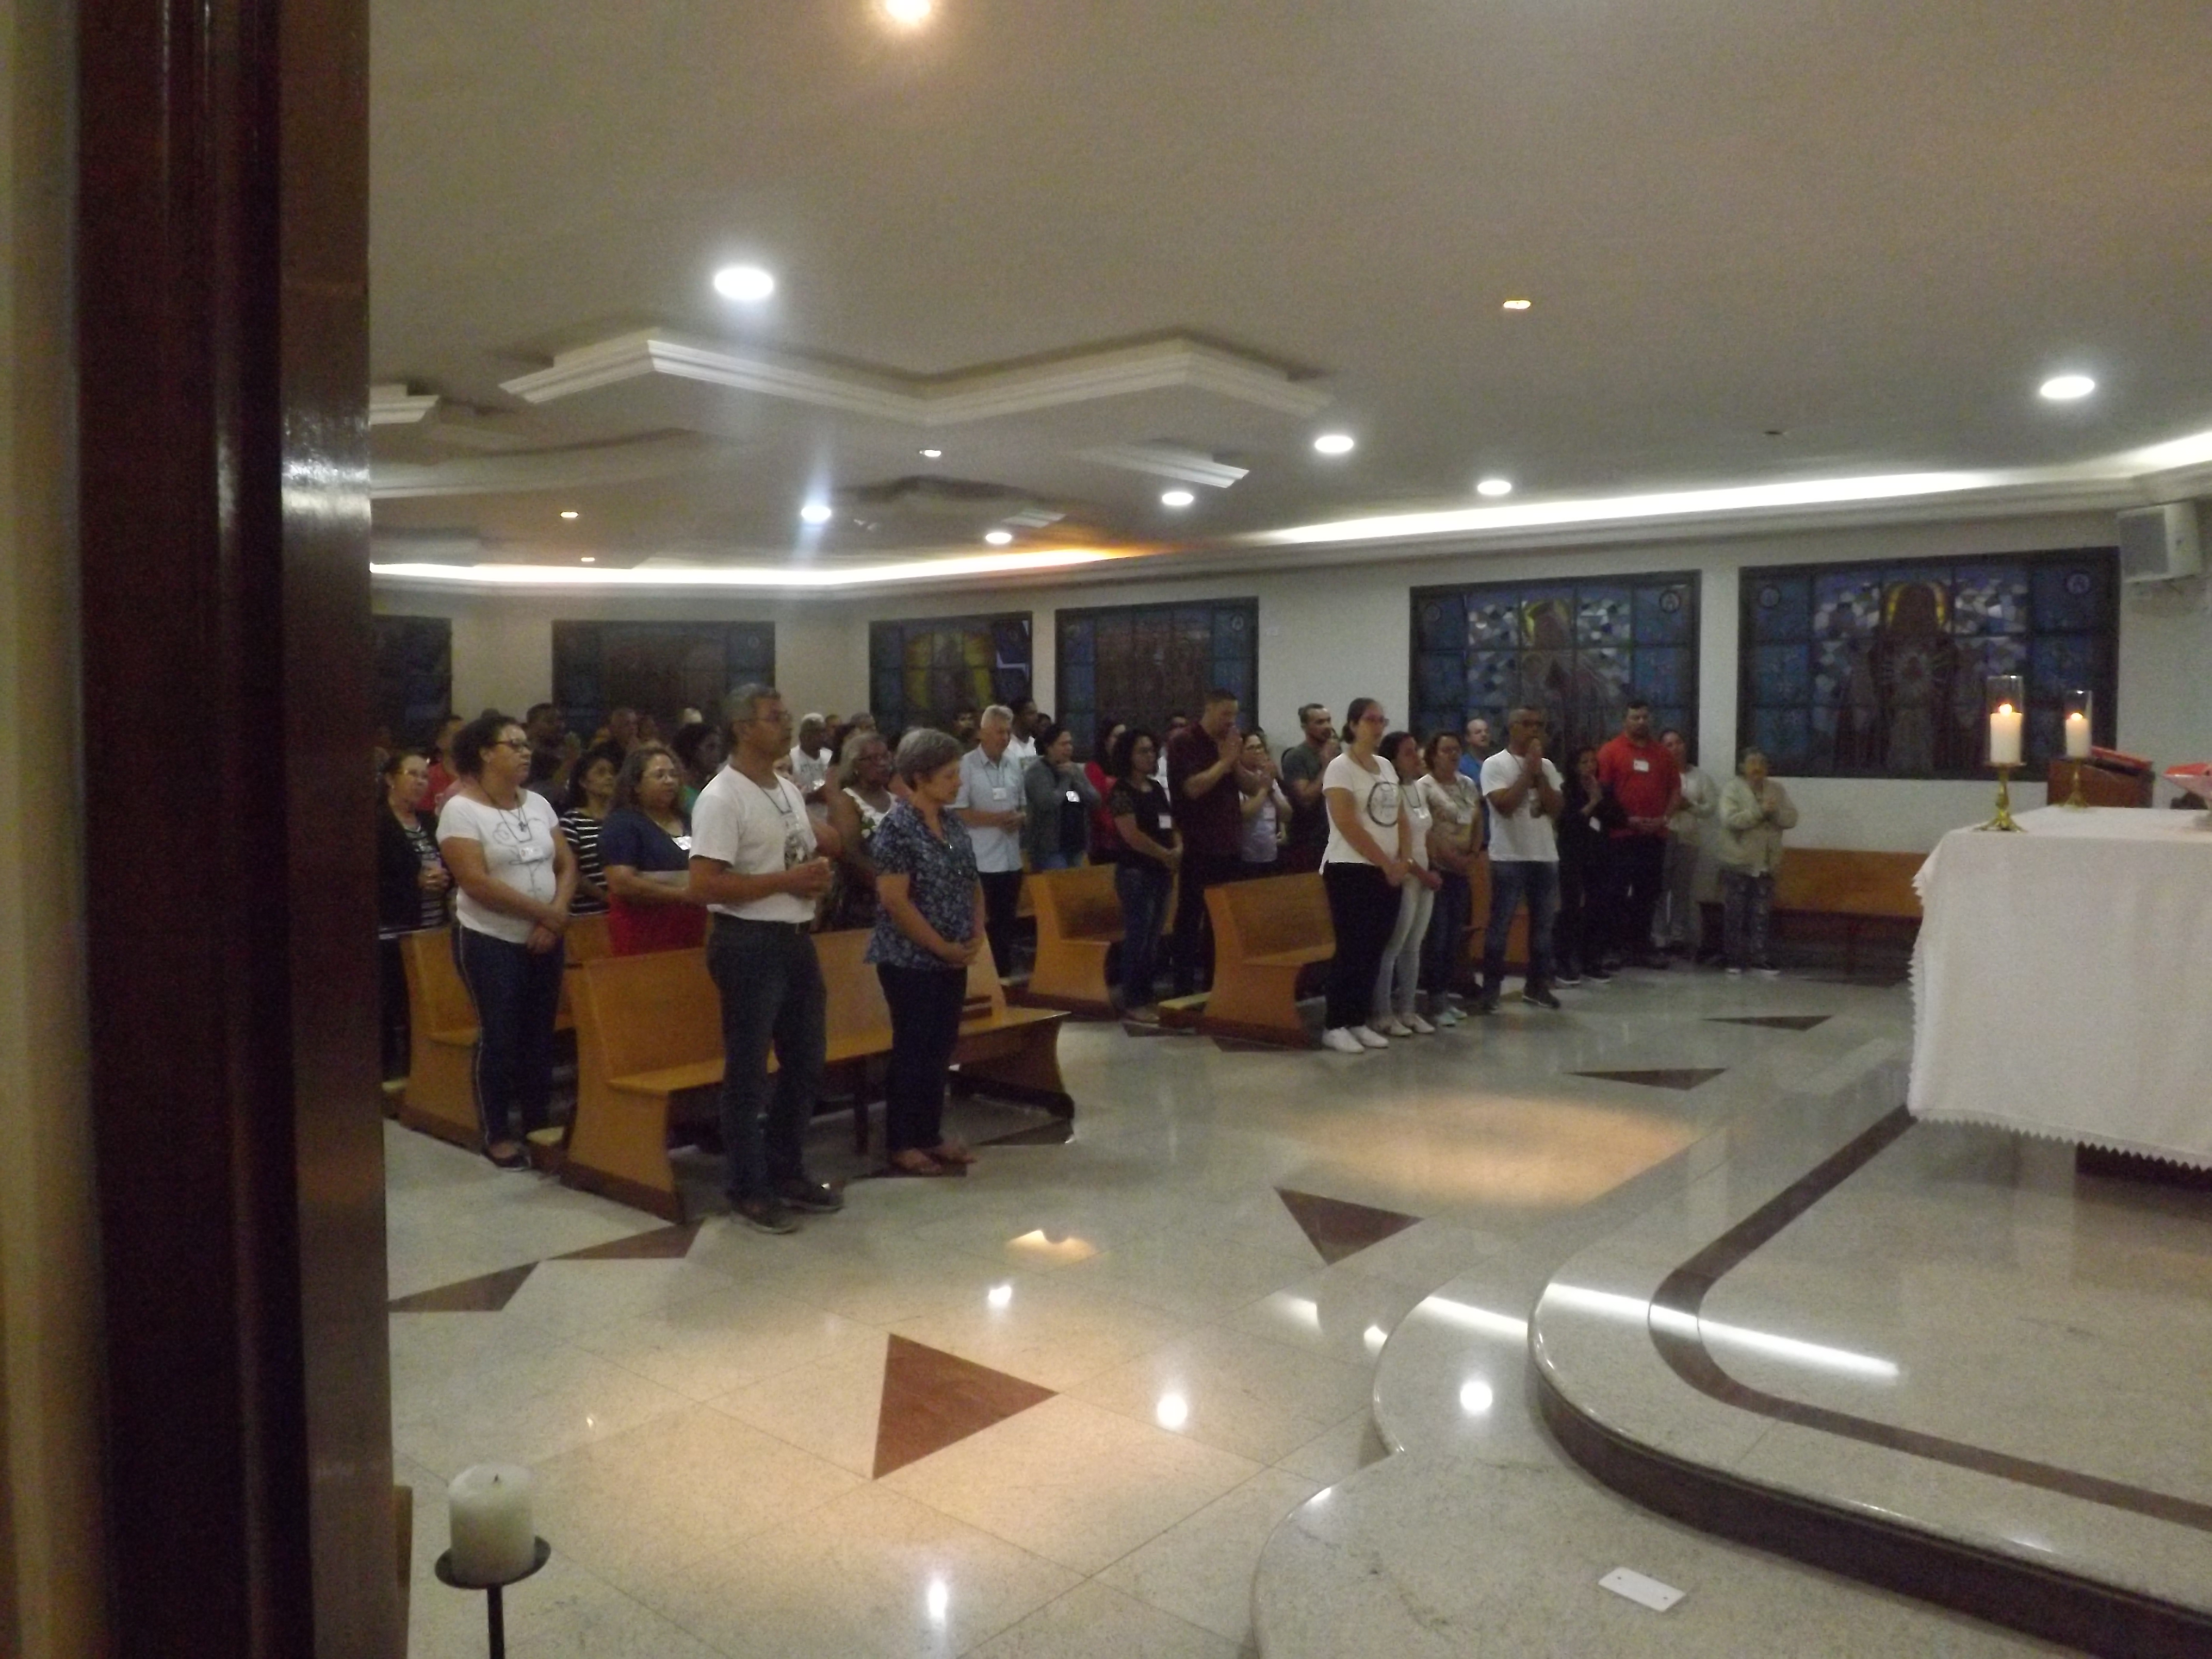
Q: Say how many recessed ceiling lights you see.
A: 12